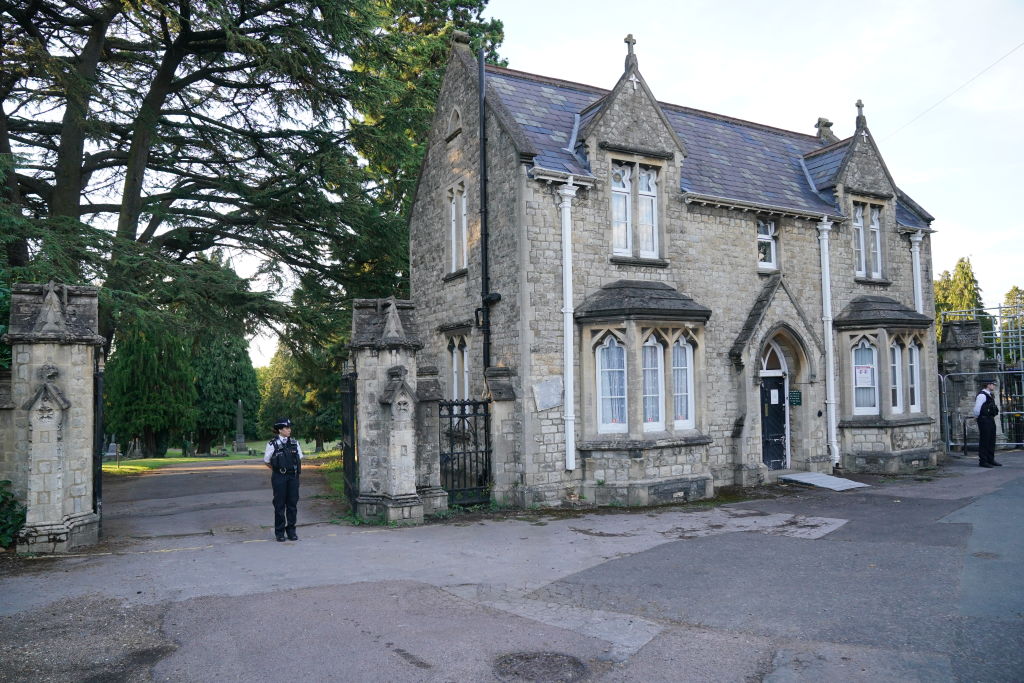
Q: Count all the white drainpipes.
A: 3